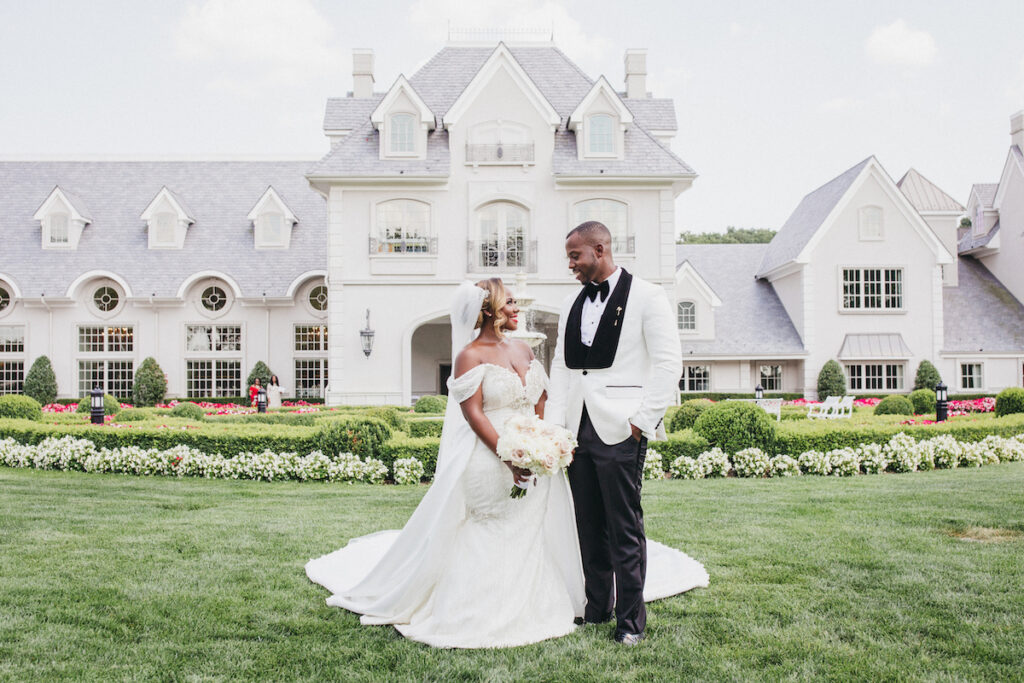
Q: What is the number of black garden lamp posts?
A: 4